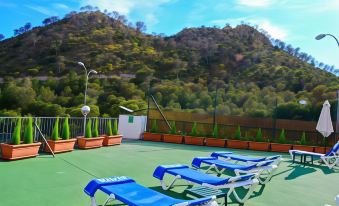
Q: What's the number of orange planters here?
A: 13